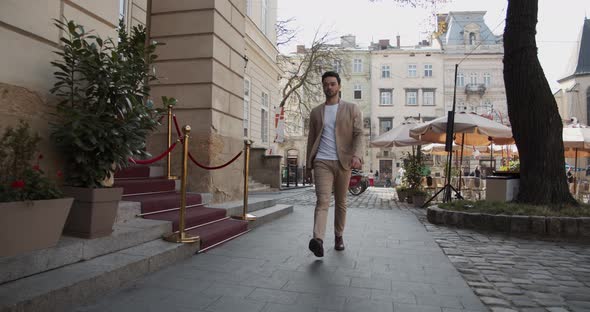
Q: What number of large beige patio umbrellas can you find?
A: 3